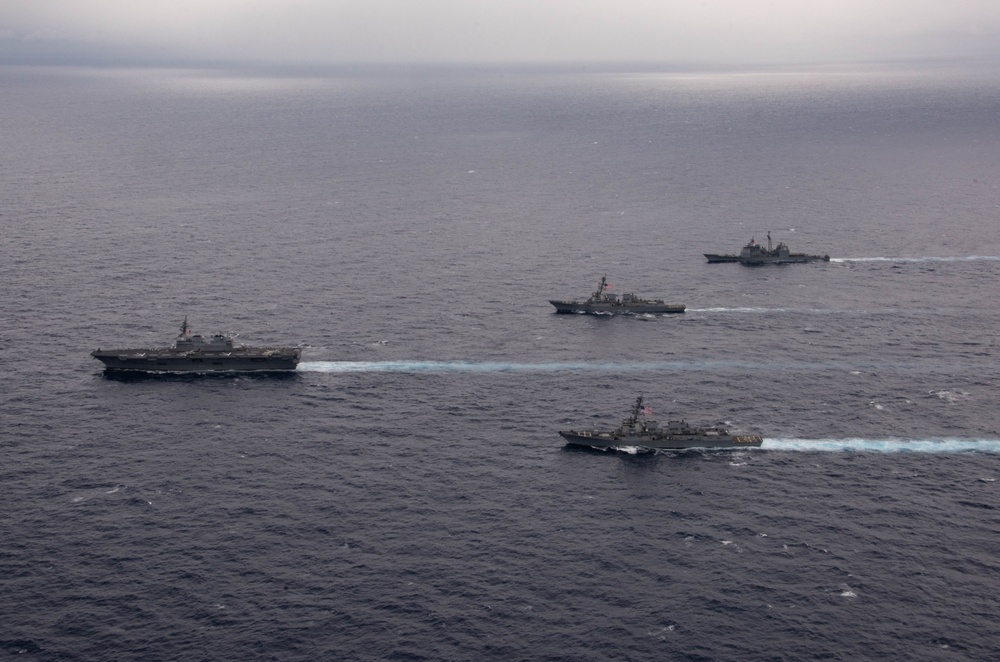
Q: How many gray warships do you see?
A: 4